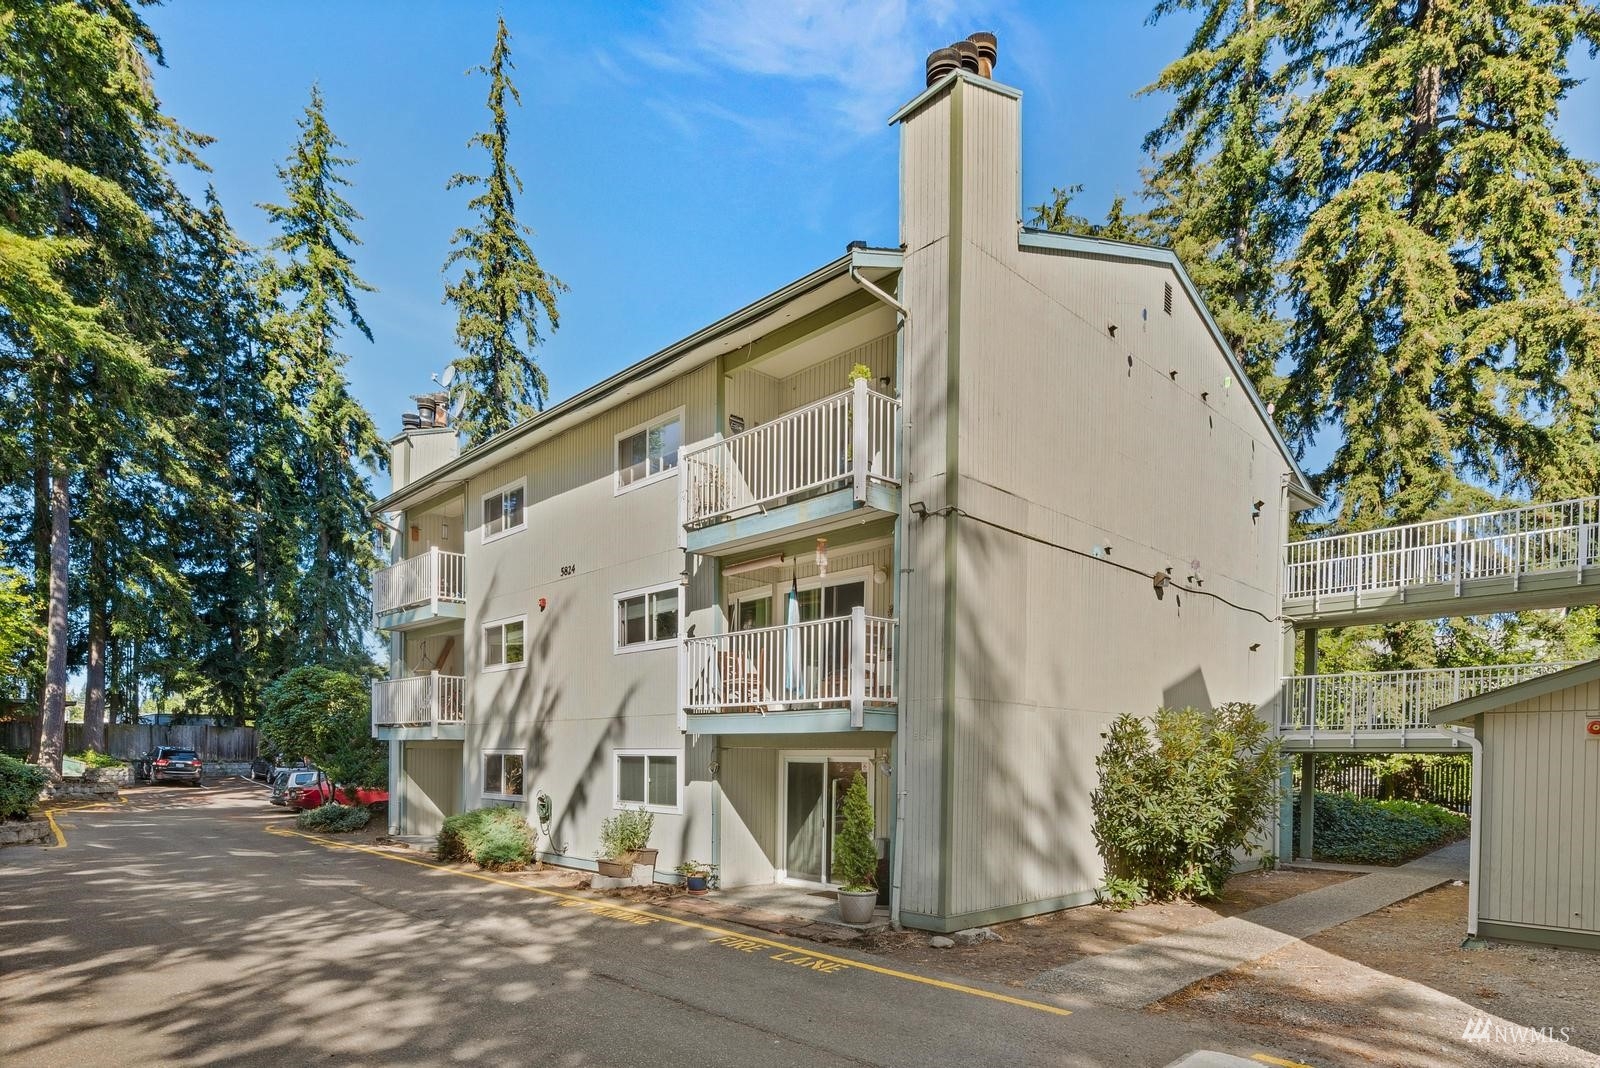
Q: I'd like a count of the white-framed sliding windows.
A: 6